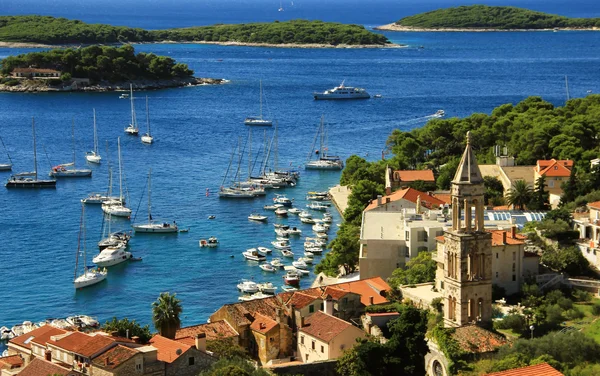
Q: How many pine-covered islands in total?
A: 3